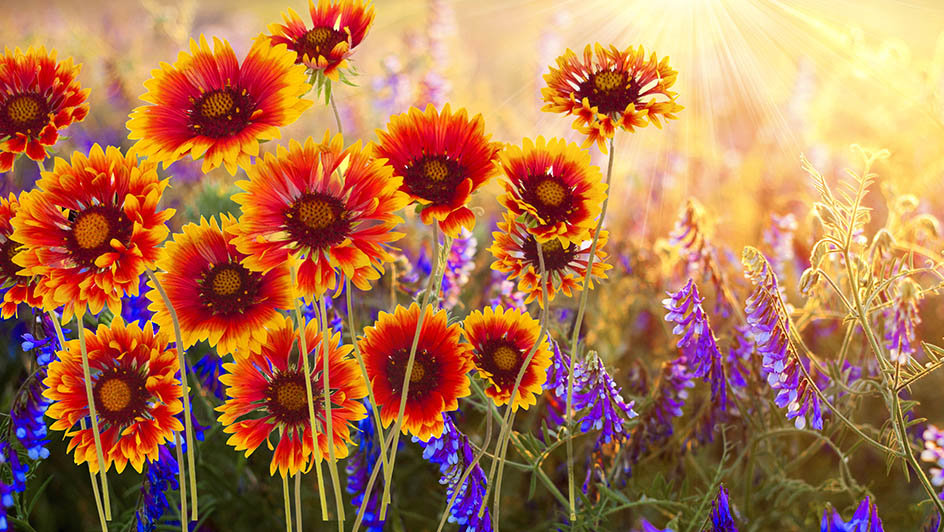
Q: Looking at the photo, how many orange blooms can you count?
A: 15